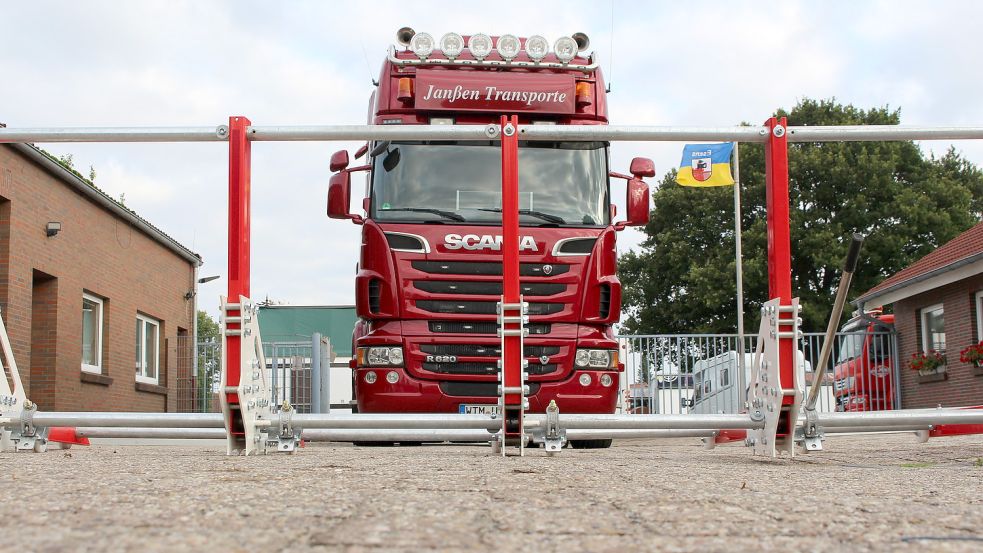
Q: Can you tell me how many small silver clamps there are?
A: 4